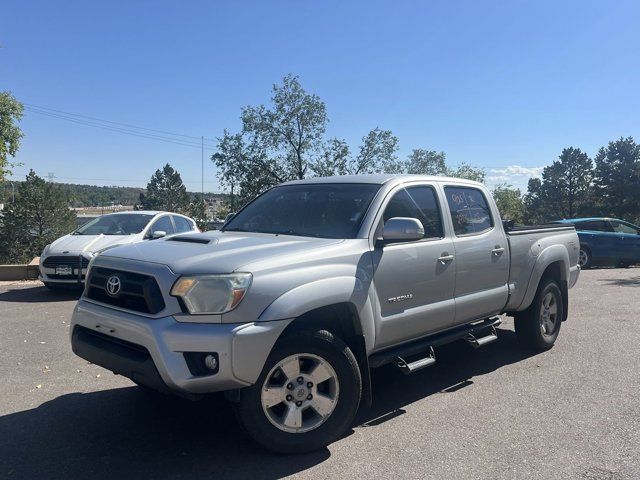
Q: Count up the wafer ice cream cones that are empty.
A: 0